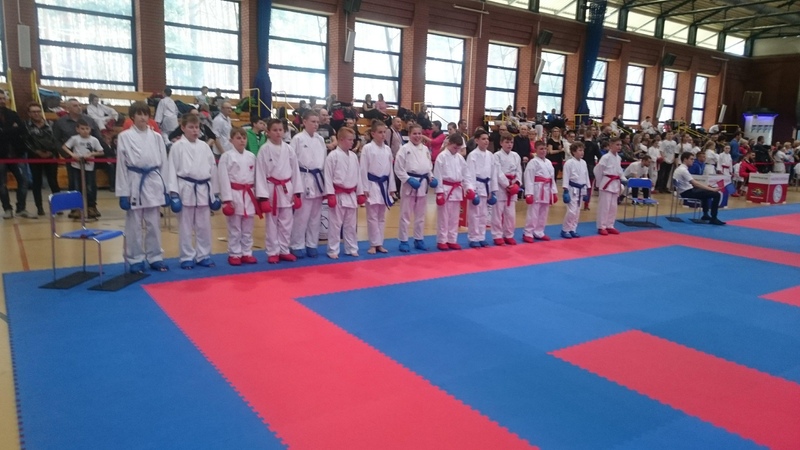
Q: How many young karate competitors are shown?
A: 14